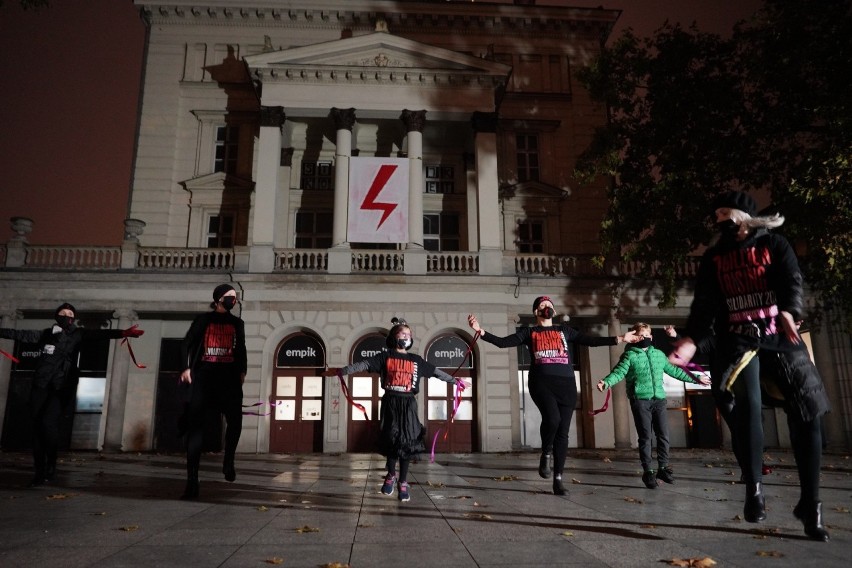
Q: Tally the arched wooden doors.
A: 3